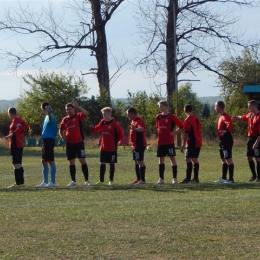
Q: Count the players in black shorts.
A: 9